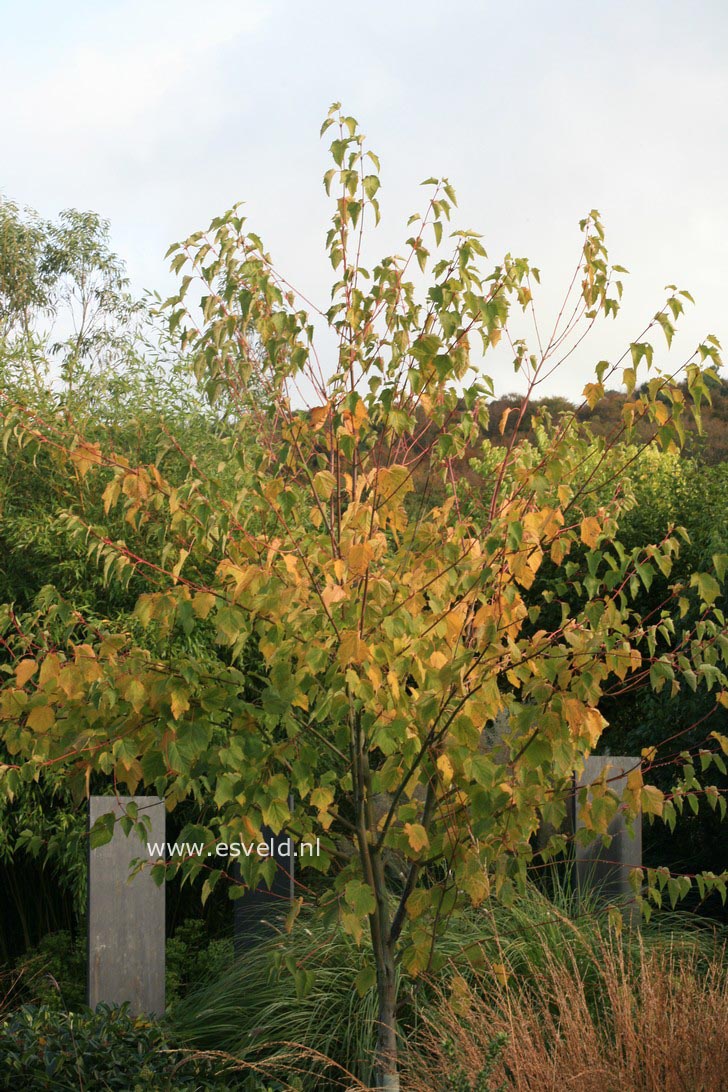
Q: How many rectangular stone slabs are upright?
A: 3